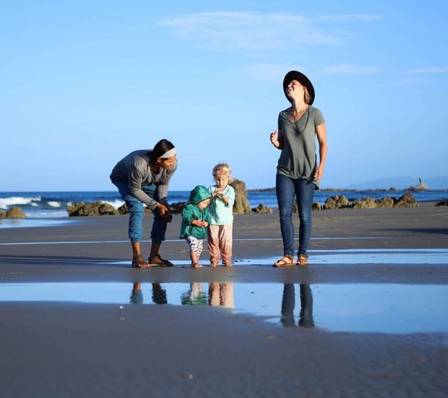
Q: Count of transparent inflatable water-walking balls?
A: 0